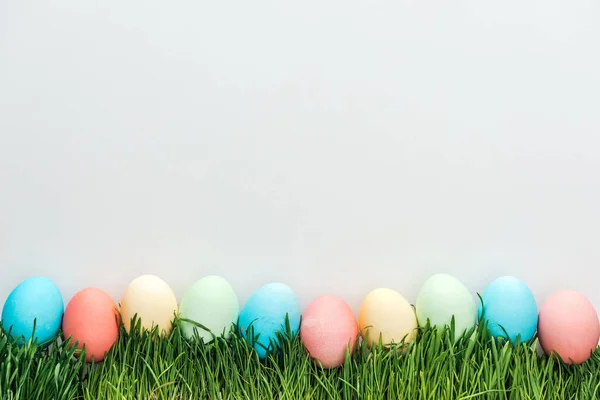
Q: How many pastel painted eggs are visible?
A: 10